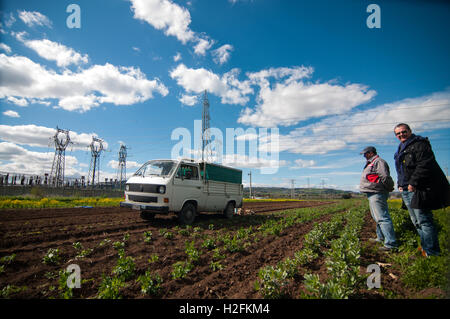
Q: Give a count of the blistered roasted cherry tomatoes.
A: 0